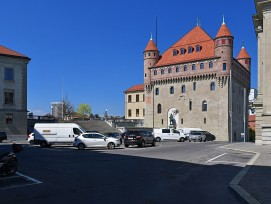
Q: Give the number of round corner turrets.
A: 3